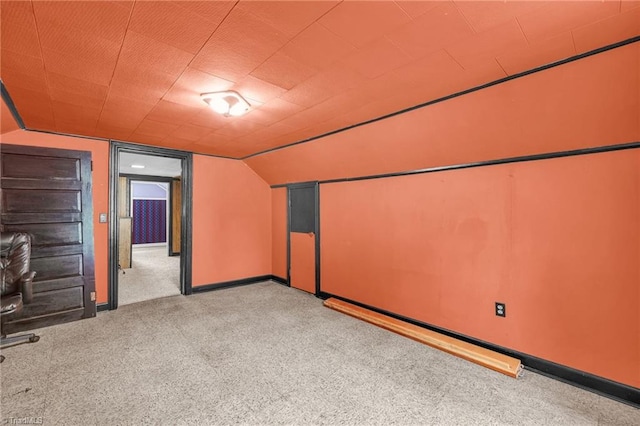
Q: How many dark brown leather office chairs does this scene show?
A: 1